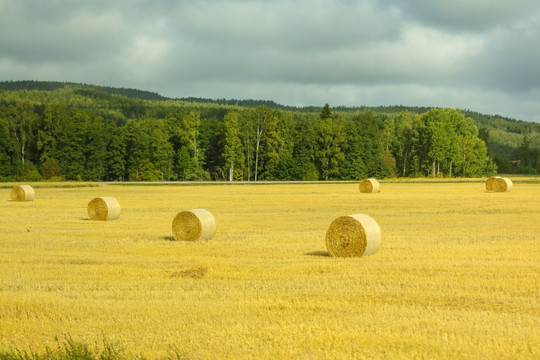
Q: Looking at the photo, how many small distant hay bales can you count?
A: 4